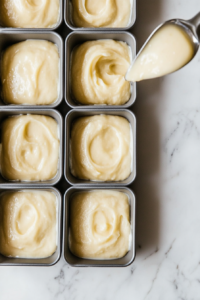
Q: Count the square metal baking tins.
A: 8